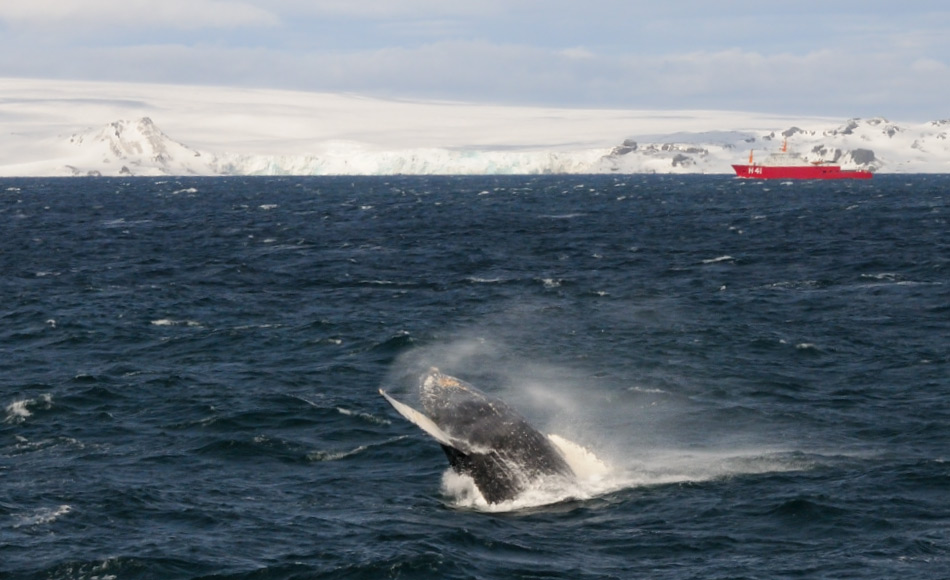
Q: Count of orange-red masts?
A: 2